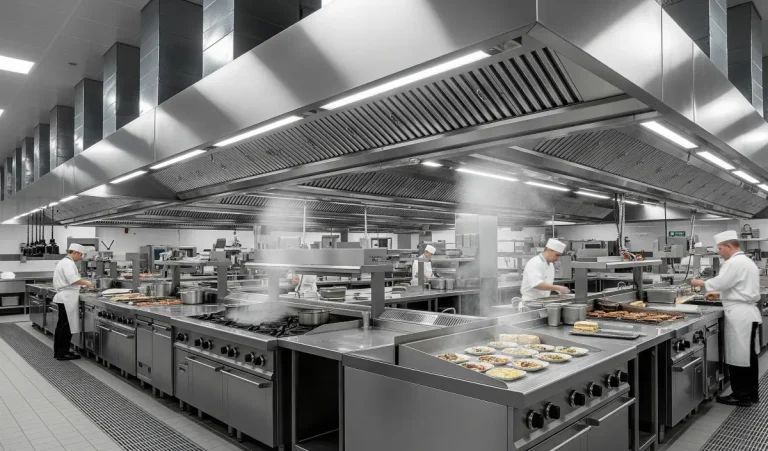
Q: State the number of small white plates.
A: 11